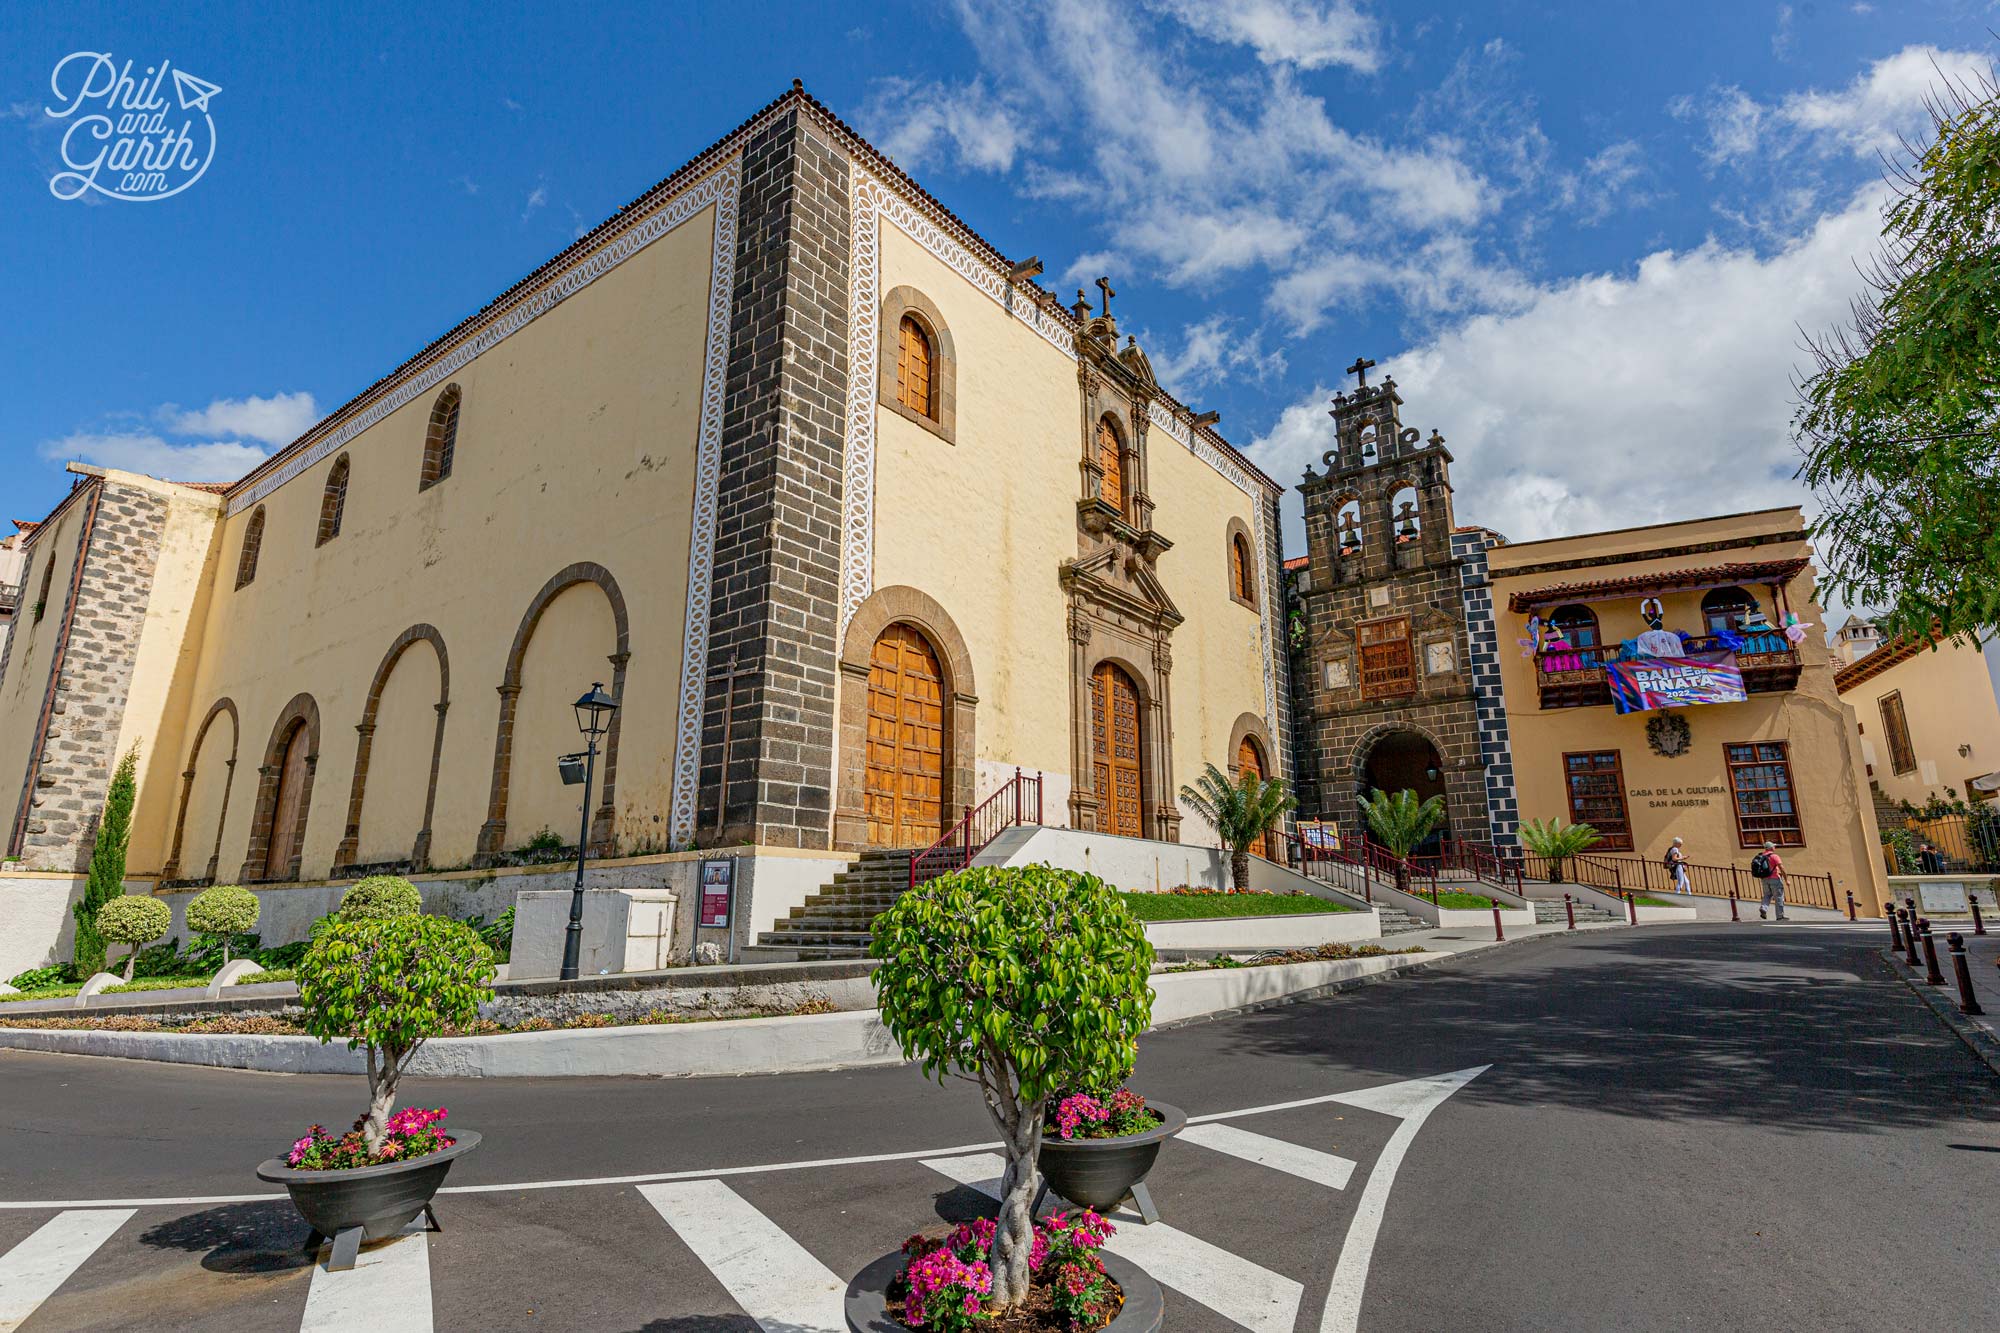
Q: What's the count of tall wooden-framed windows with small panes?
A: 2